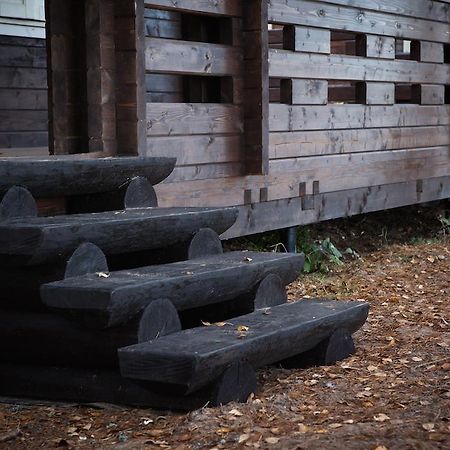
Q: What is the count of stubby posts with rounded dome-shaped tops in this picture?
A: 8